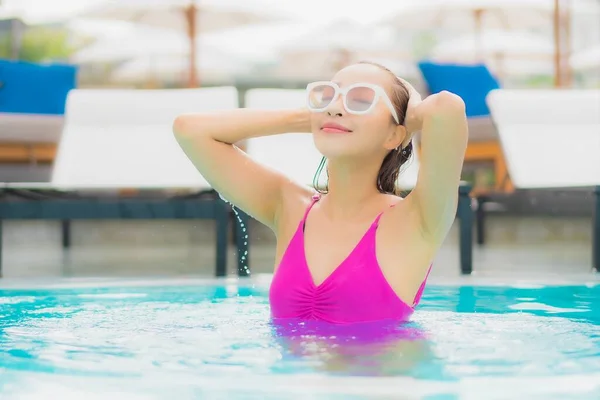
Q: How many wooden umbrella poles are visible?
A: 3